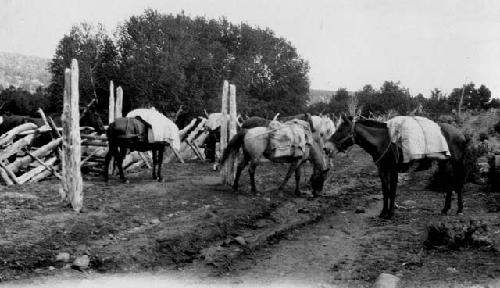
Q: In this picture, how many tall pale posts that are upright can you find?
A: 6